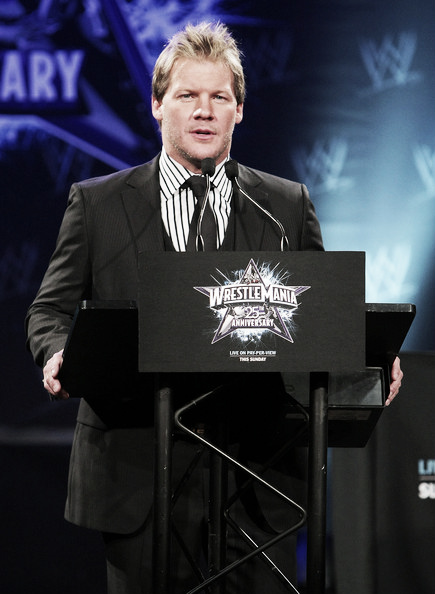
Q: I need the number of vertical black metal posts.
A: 3